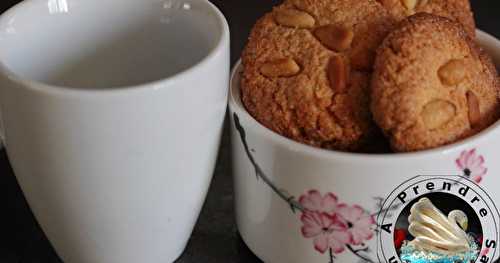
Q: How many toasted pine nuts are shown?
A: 8